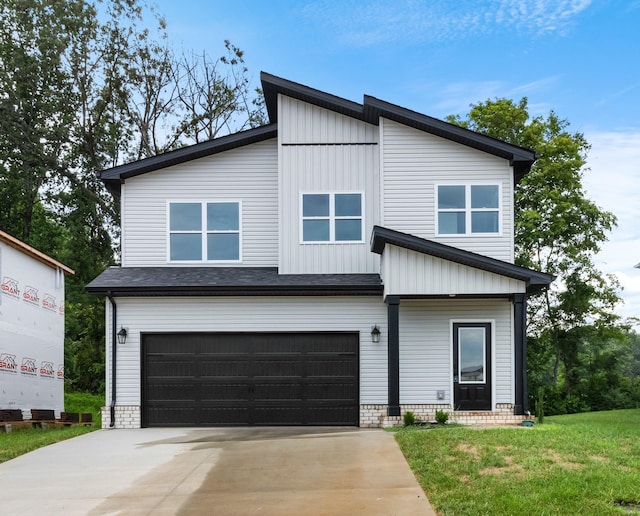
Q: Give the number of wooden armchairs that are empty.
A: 0